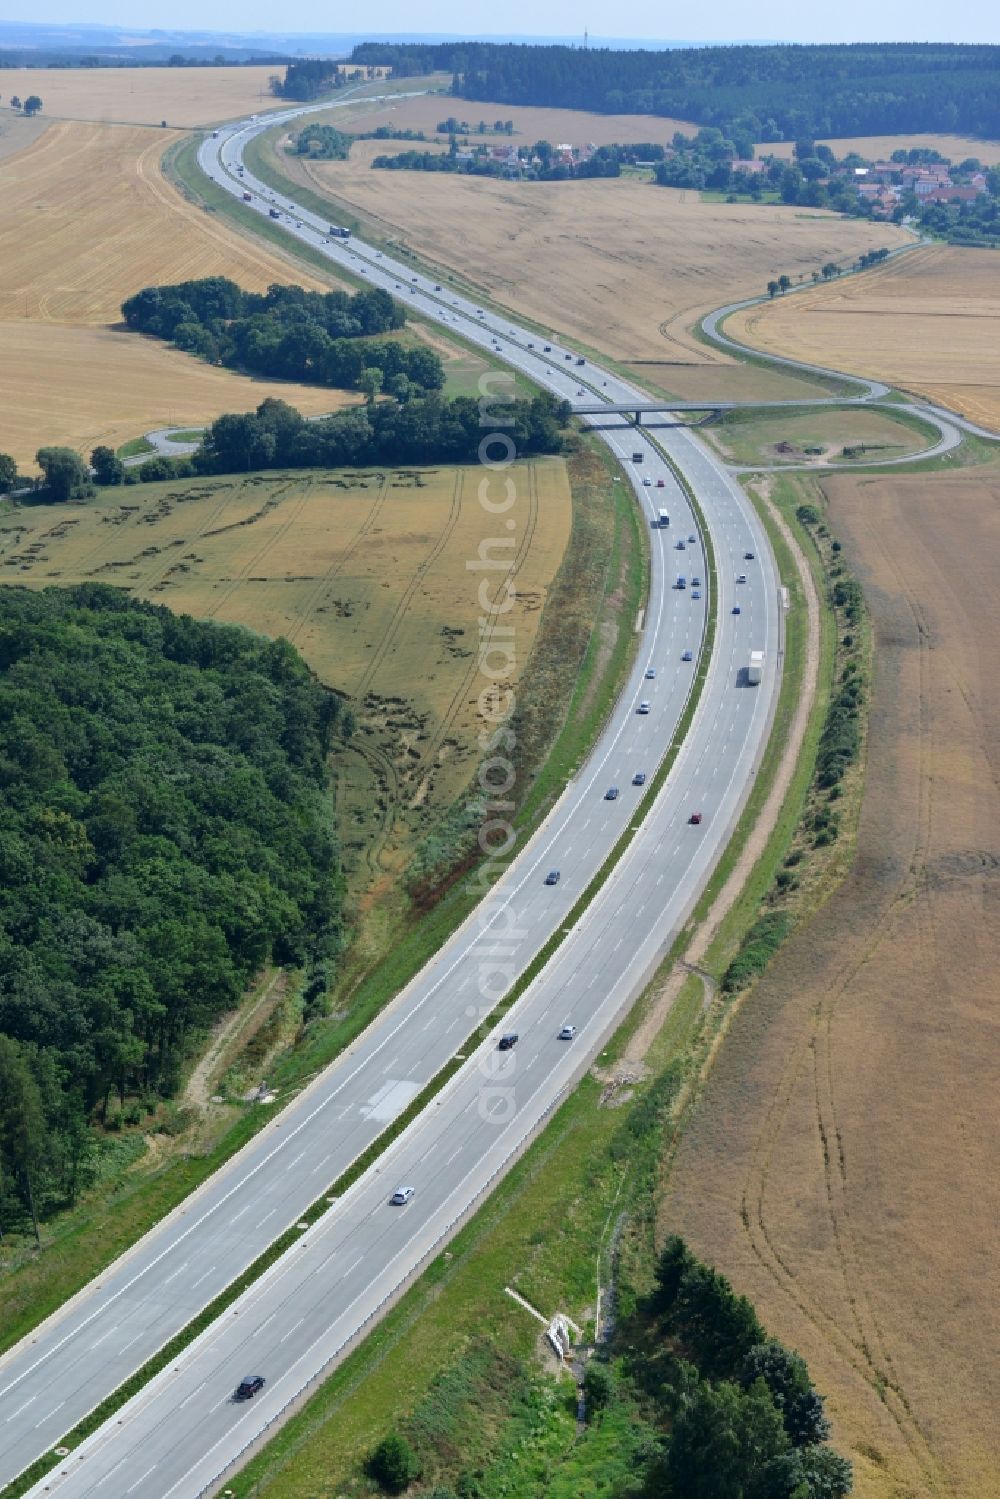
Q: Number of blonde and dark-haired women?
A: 0